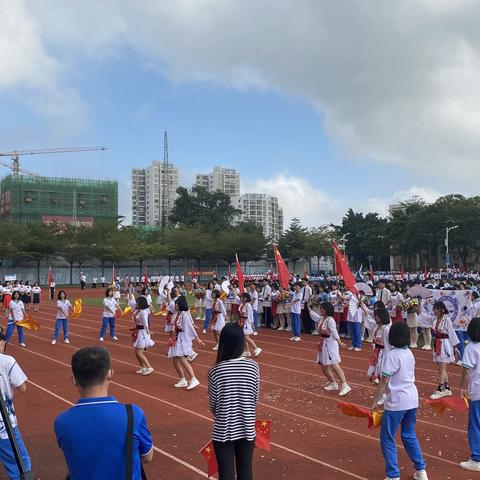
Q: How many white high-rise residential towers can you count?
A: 3